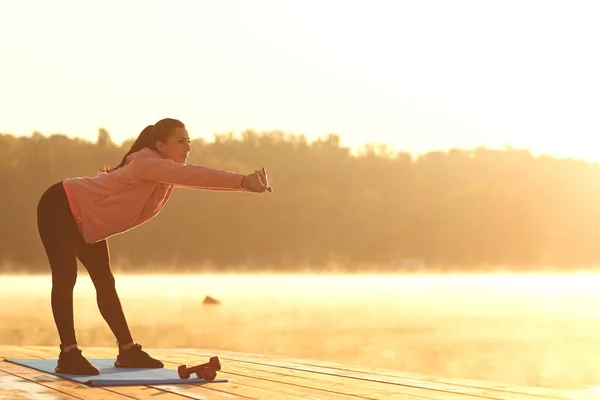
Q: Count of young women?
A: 1